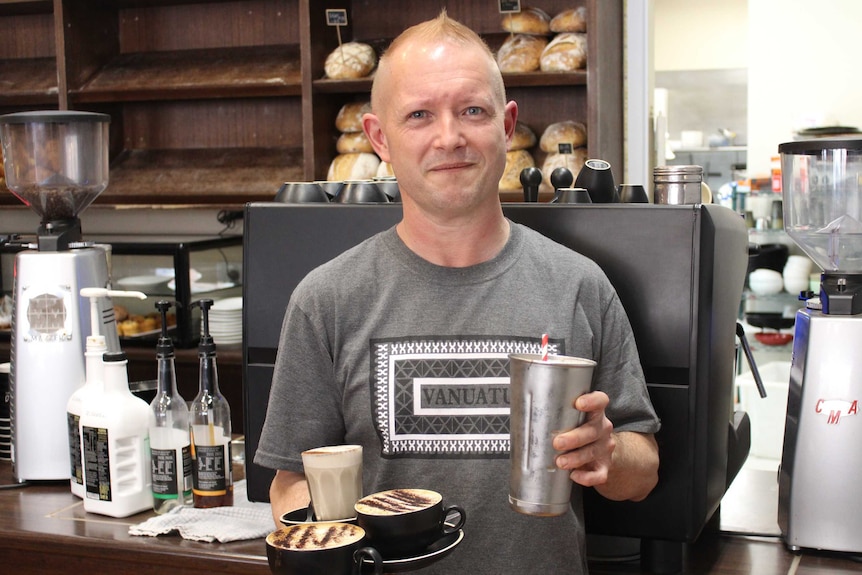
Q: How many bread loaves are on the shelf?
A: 13